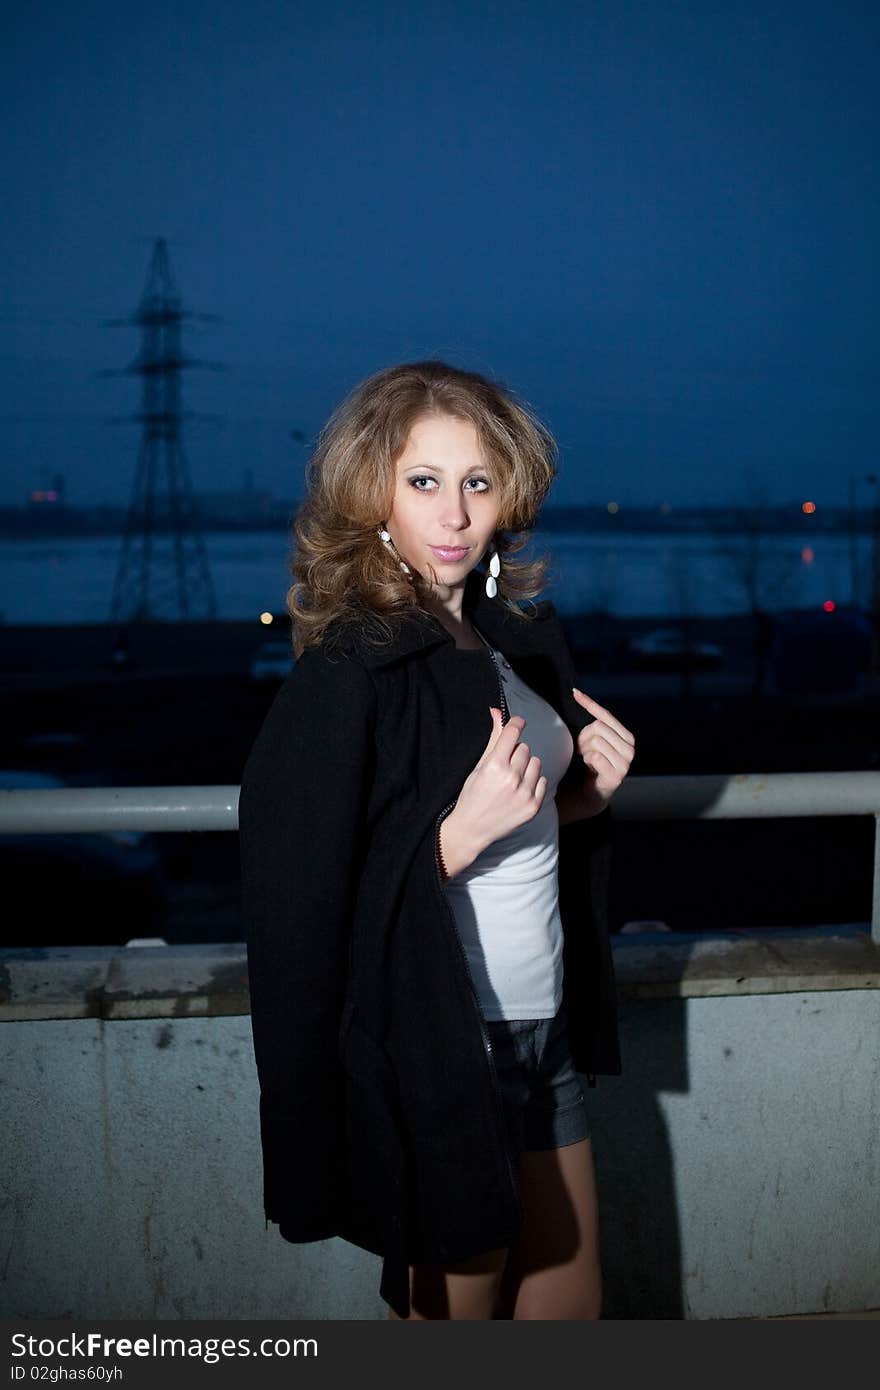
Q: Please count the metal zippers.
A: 1